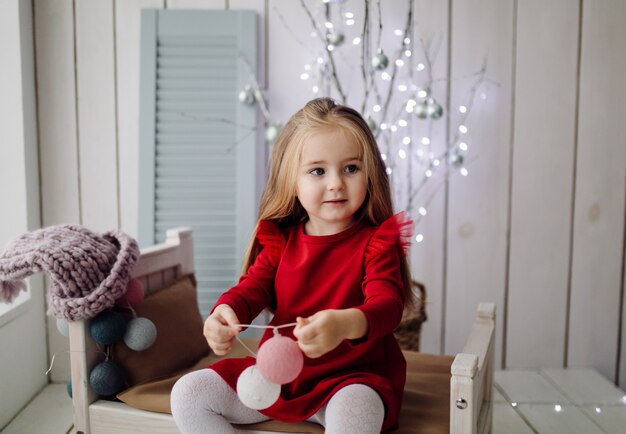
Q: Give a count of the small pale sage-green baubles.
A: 8